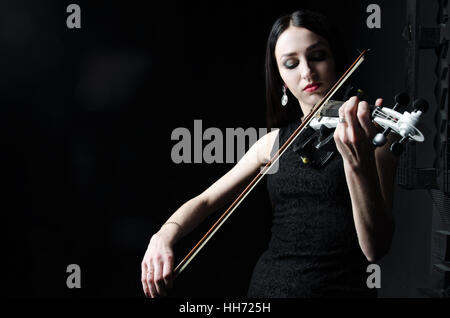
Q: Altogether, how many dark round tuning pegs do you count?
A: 4